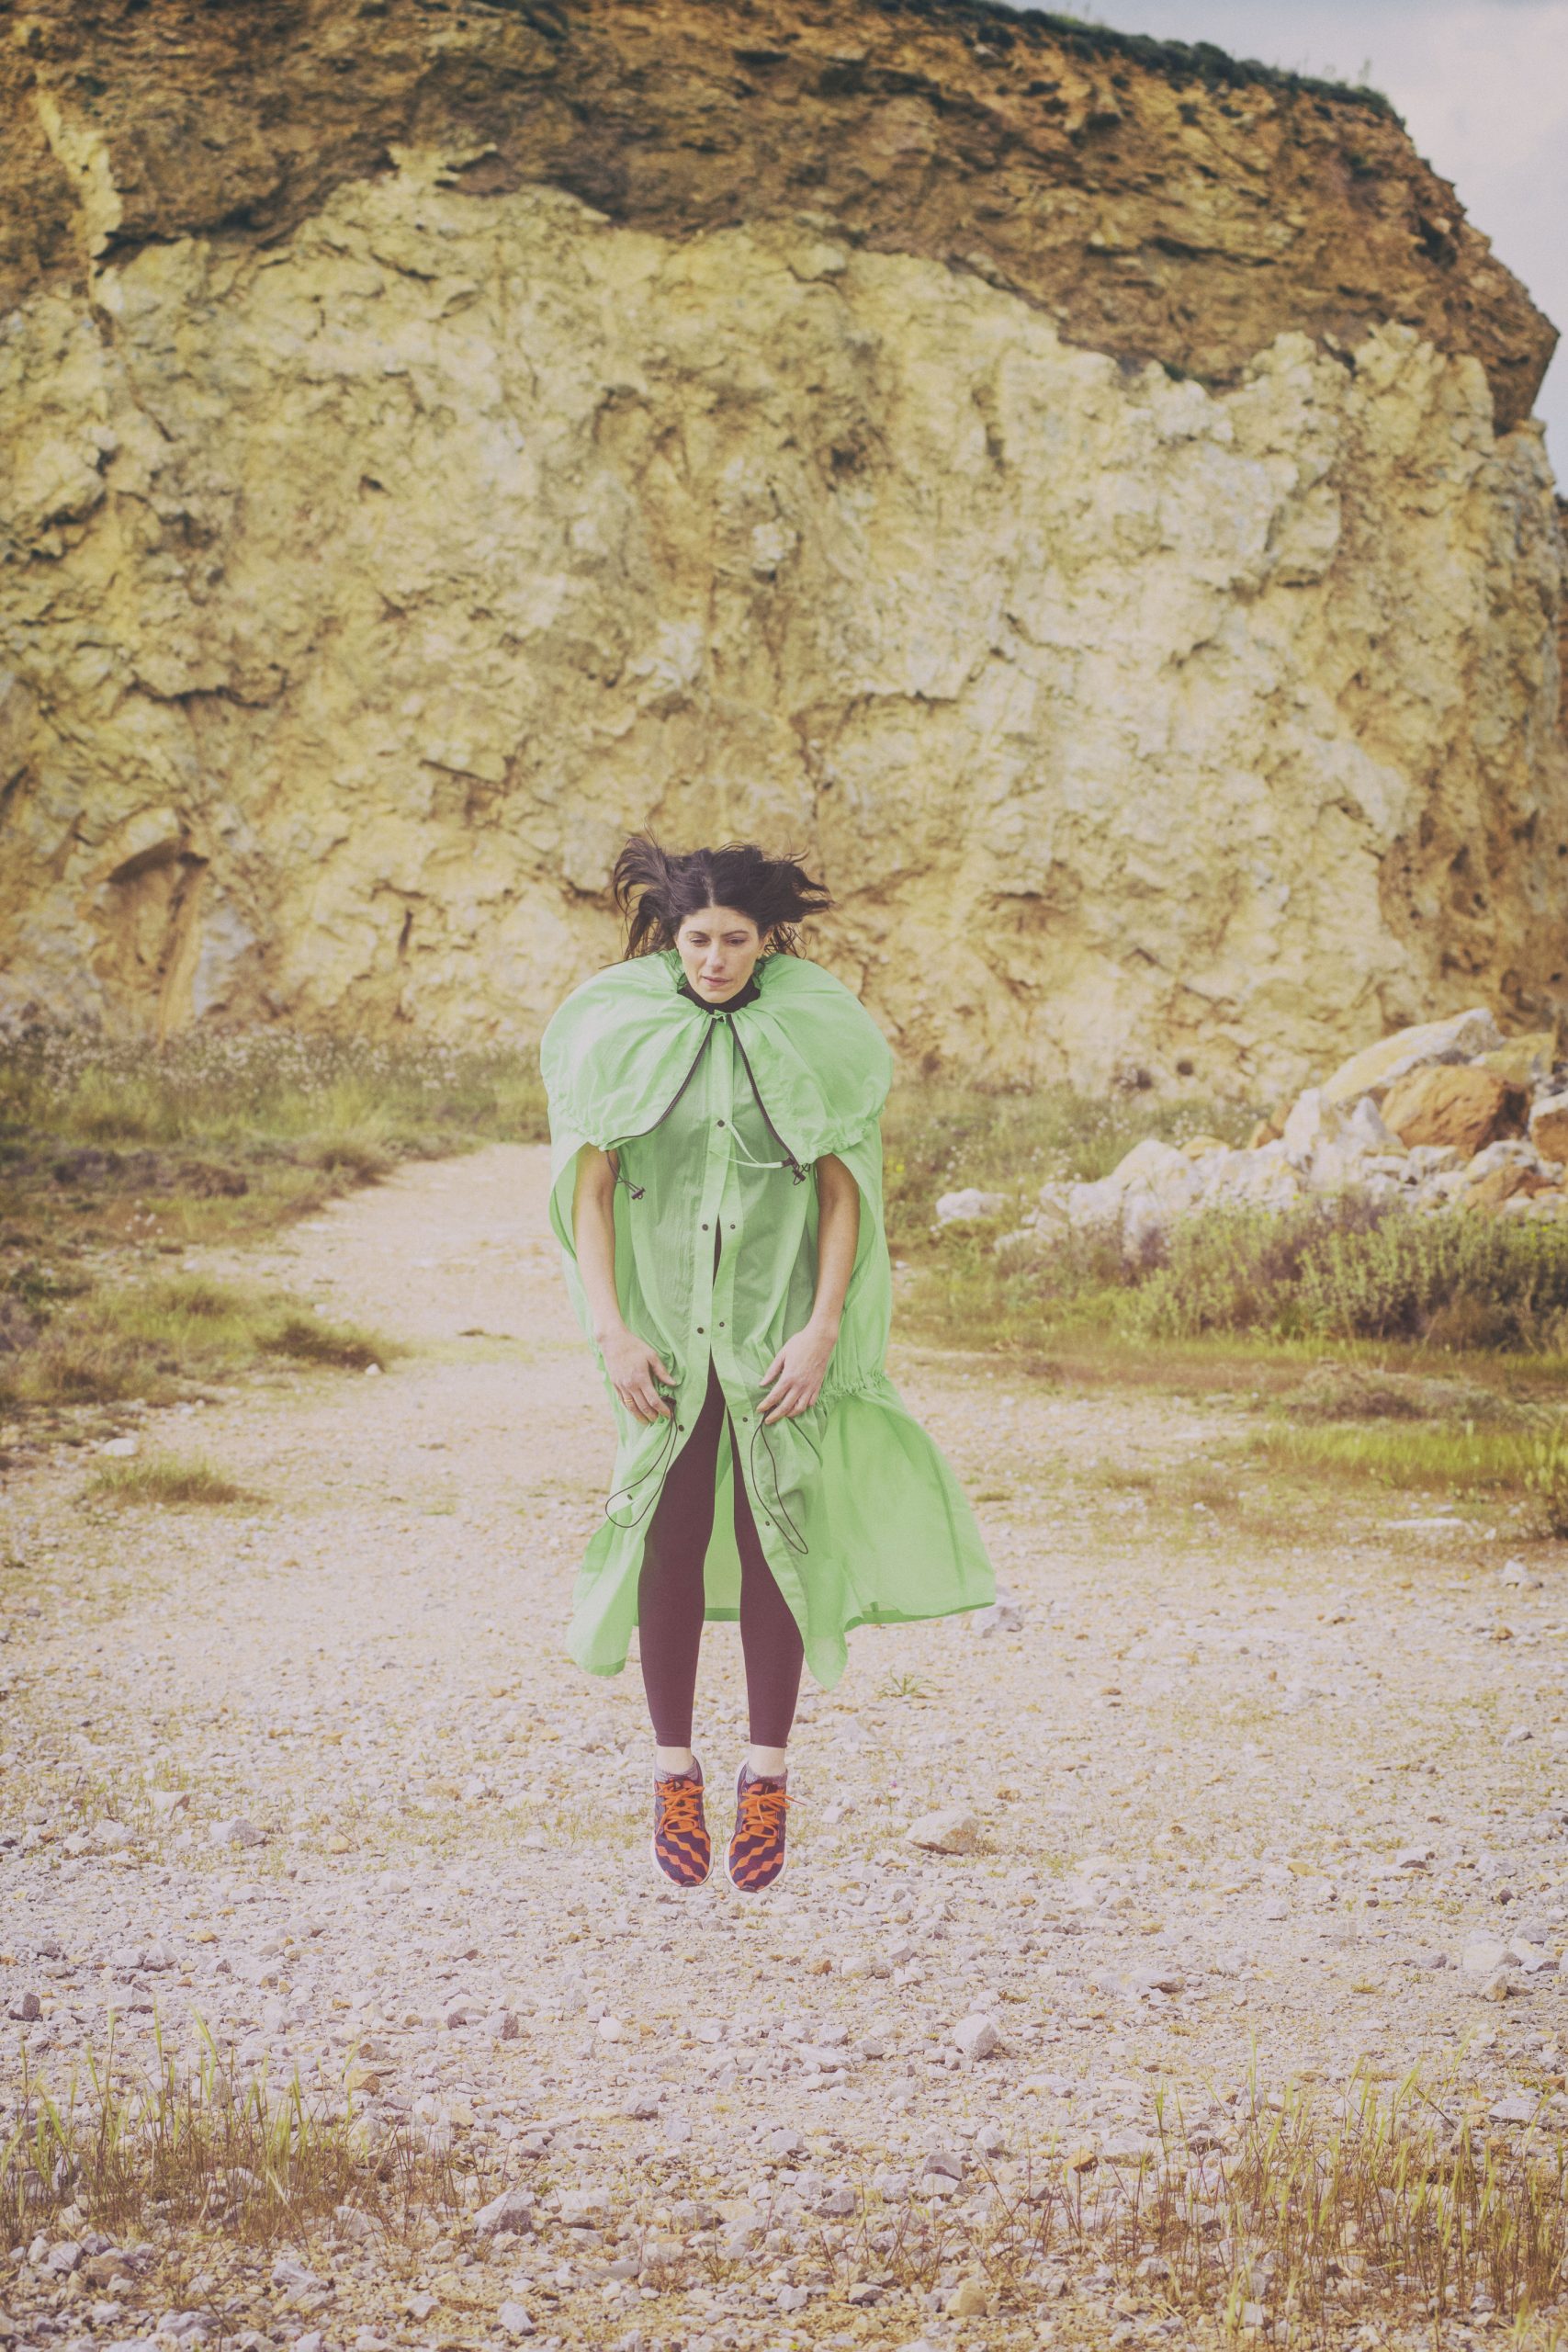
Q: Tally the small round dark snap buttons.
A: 9